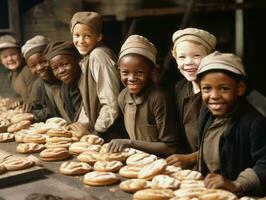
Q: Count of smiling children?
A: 7